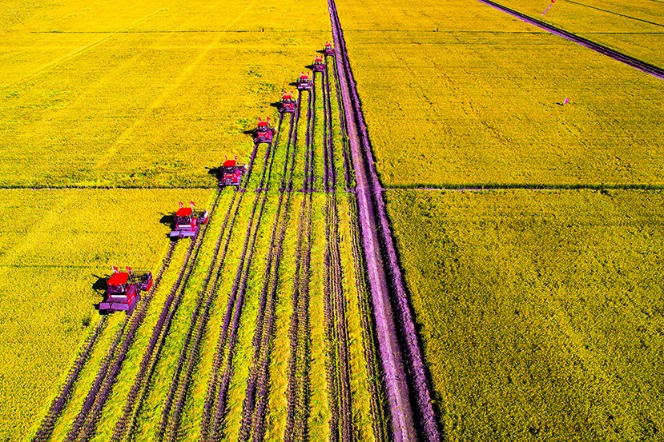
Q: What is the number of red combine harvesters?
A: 8